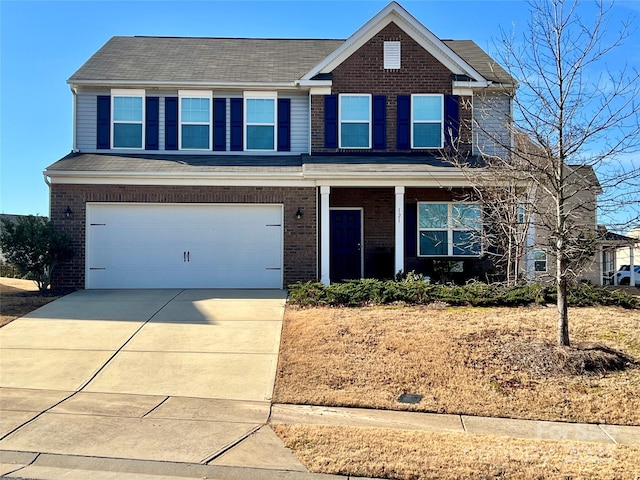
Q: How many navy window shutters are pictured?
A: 12